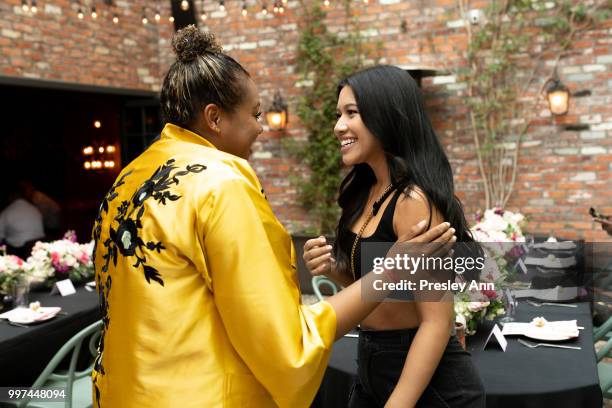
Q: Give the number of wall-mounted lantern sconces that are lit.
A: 2